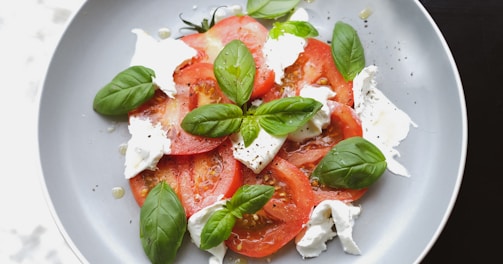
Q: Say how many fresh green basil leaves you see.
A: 12